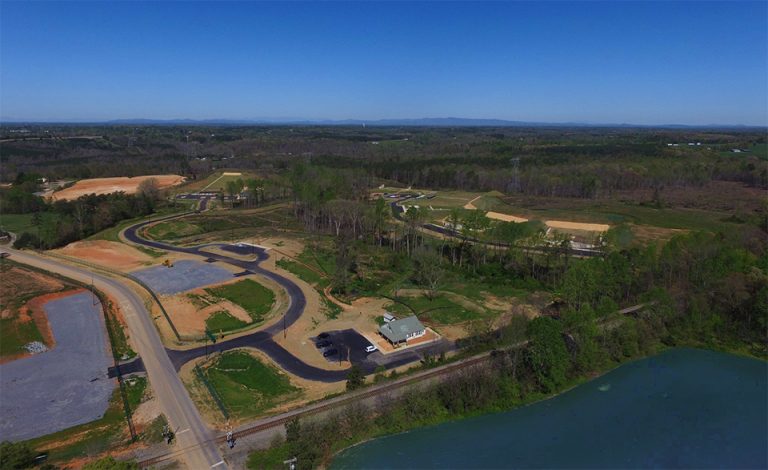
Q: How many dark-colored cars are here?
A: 3